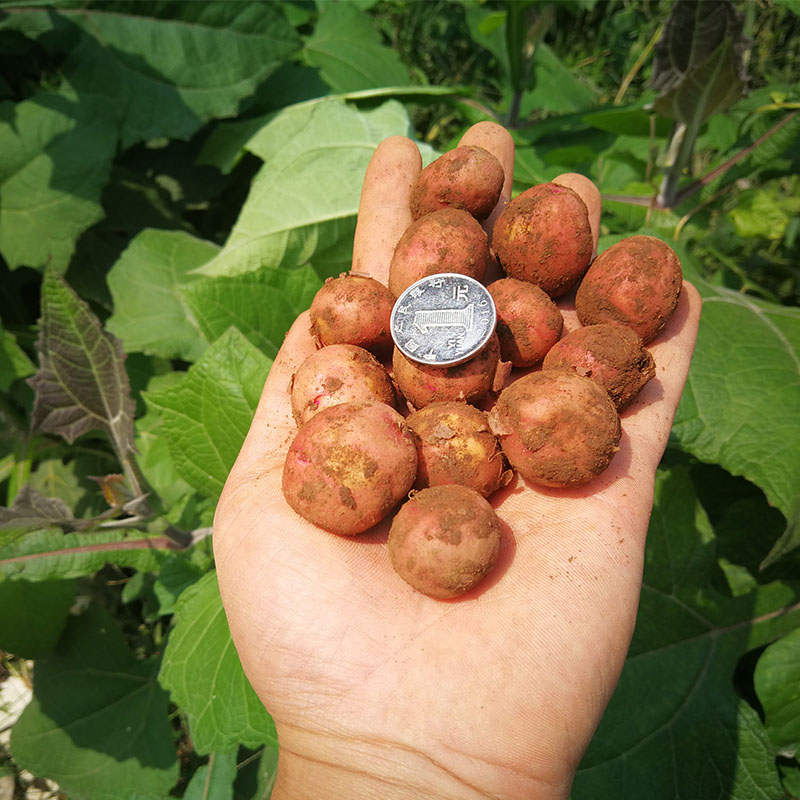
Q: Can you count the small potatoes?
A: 13